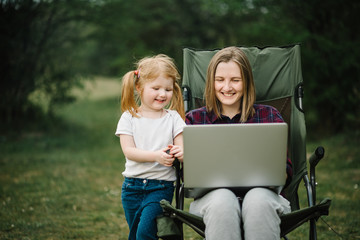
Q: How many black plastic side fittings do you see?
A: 2